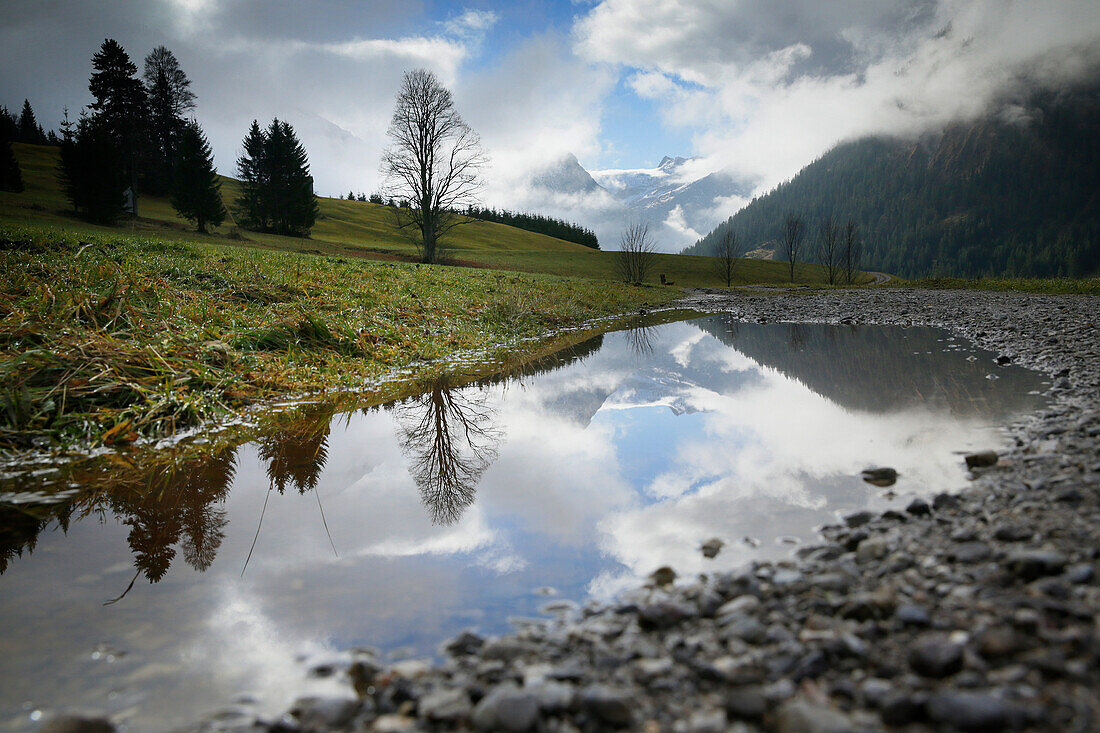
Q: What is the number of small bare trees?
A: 5